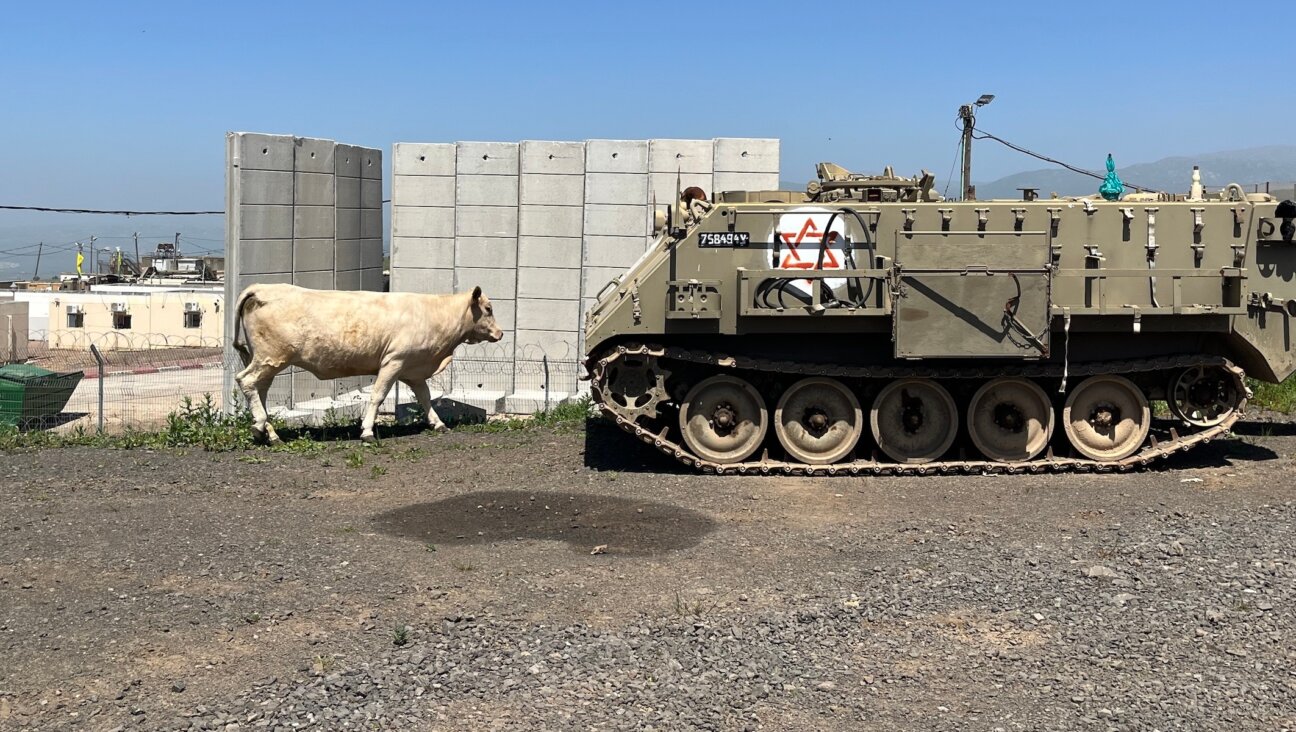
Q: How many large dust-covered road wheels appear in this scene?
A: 5